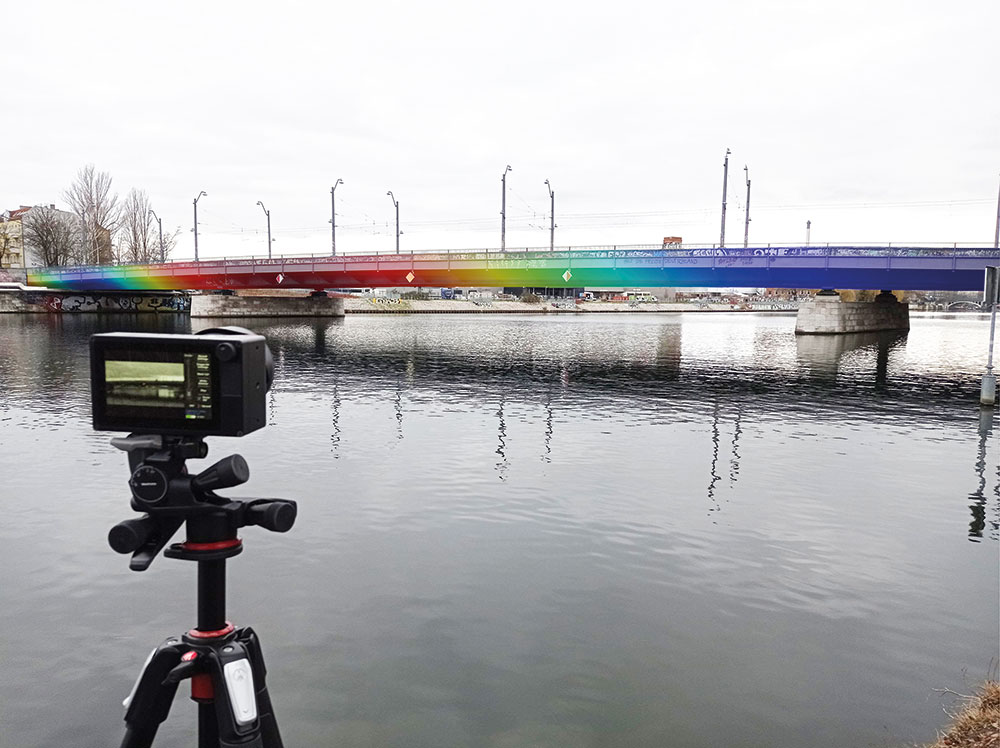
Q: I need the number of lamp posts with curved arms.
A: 9